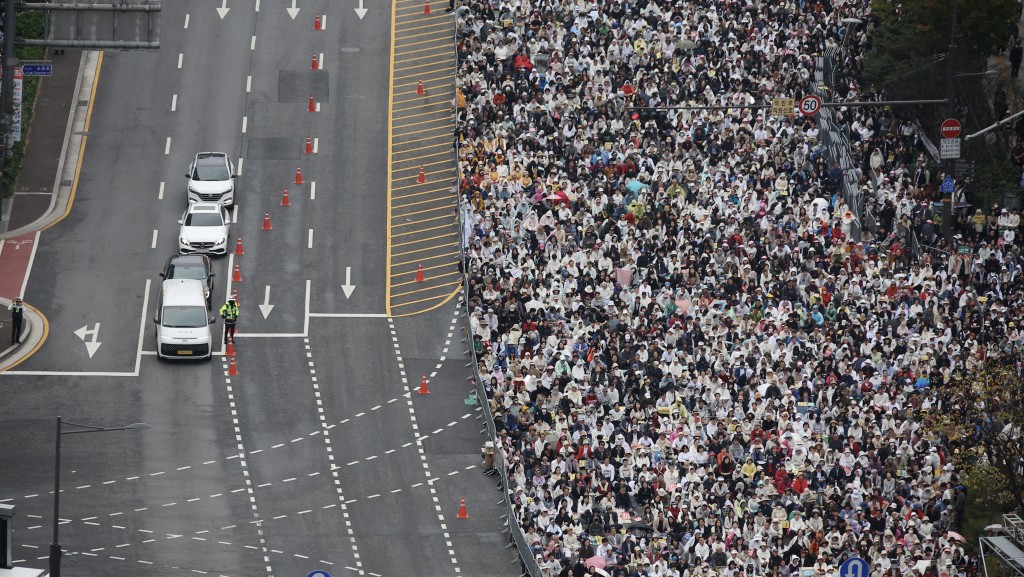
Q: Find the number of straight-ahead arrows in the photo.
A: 5